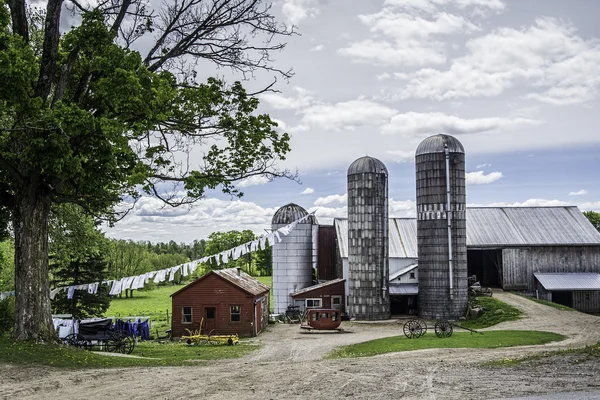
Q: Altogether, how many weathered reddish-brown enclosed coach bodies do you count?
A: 1